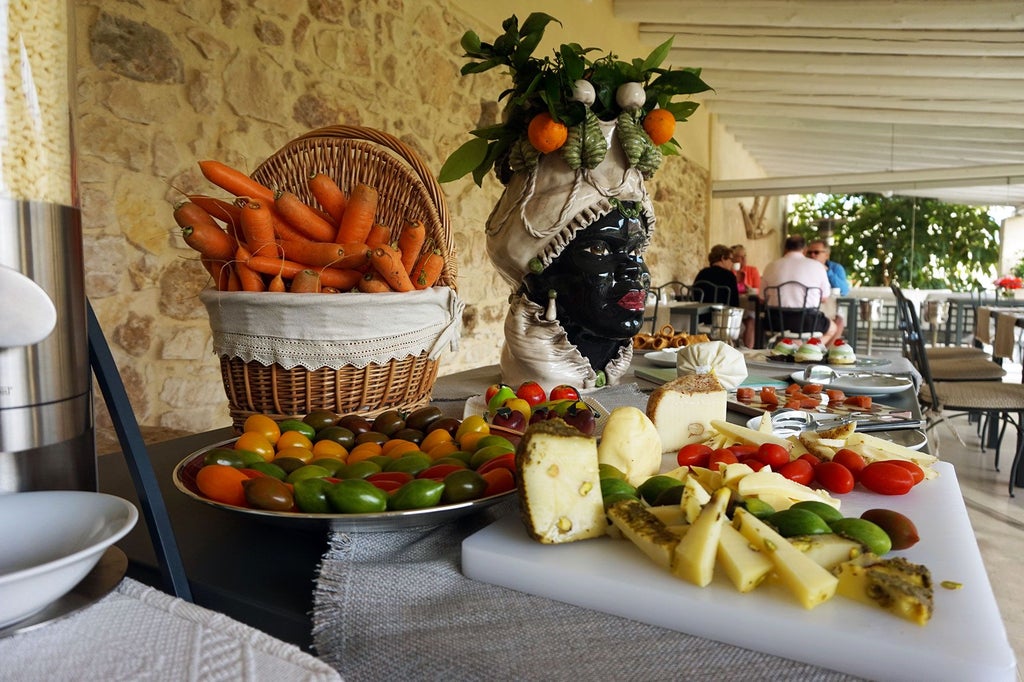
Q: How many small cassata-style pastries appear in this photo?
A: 3